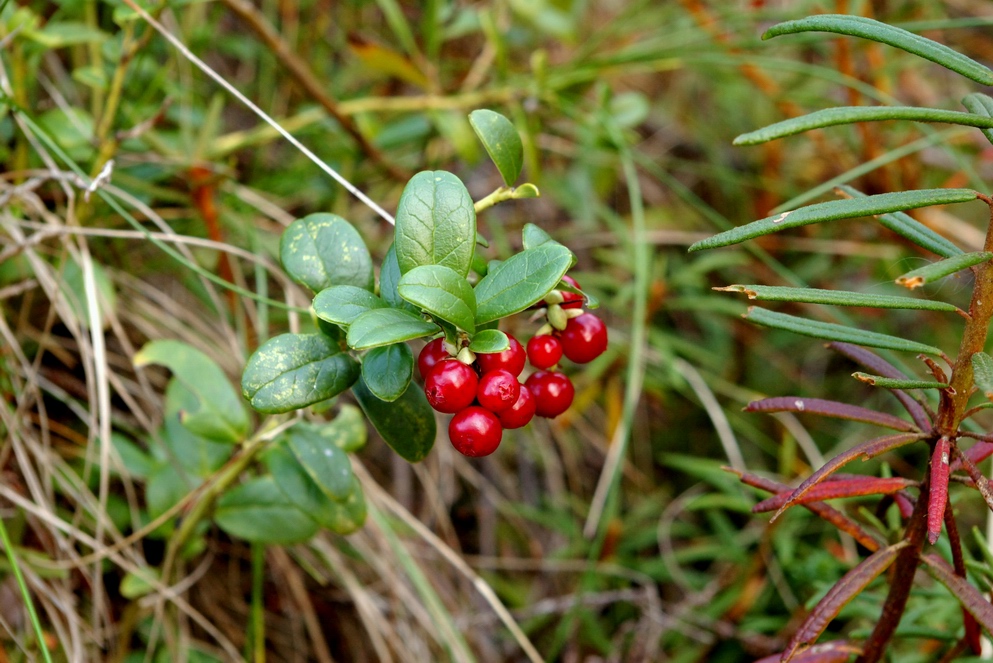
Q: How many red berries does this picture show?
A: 10